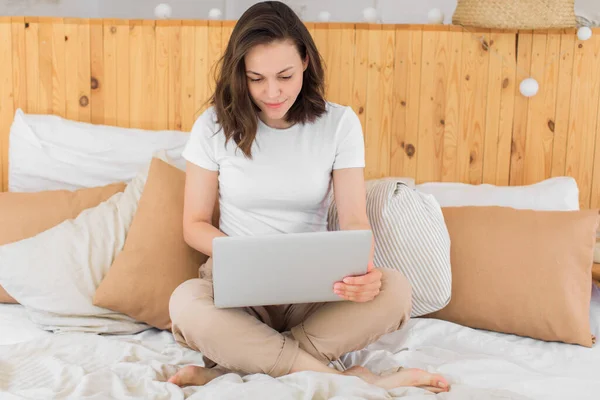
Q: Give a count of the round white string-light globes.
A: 7